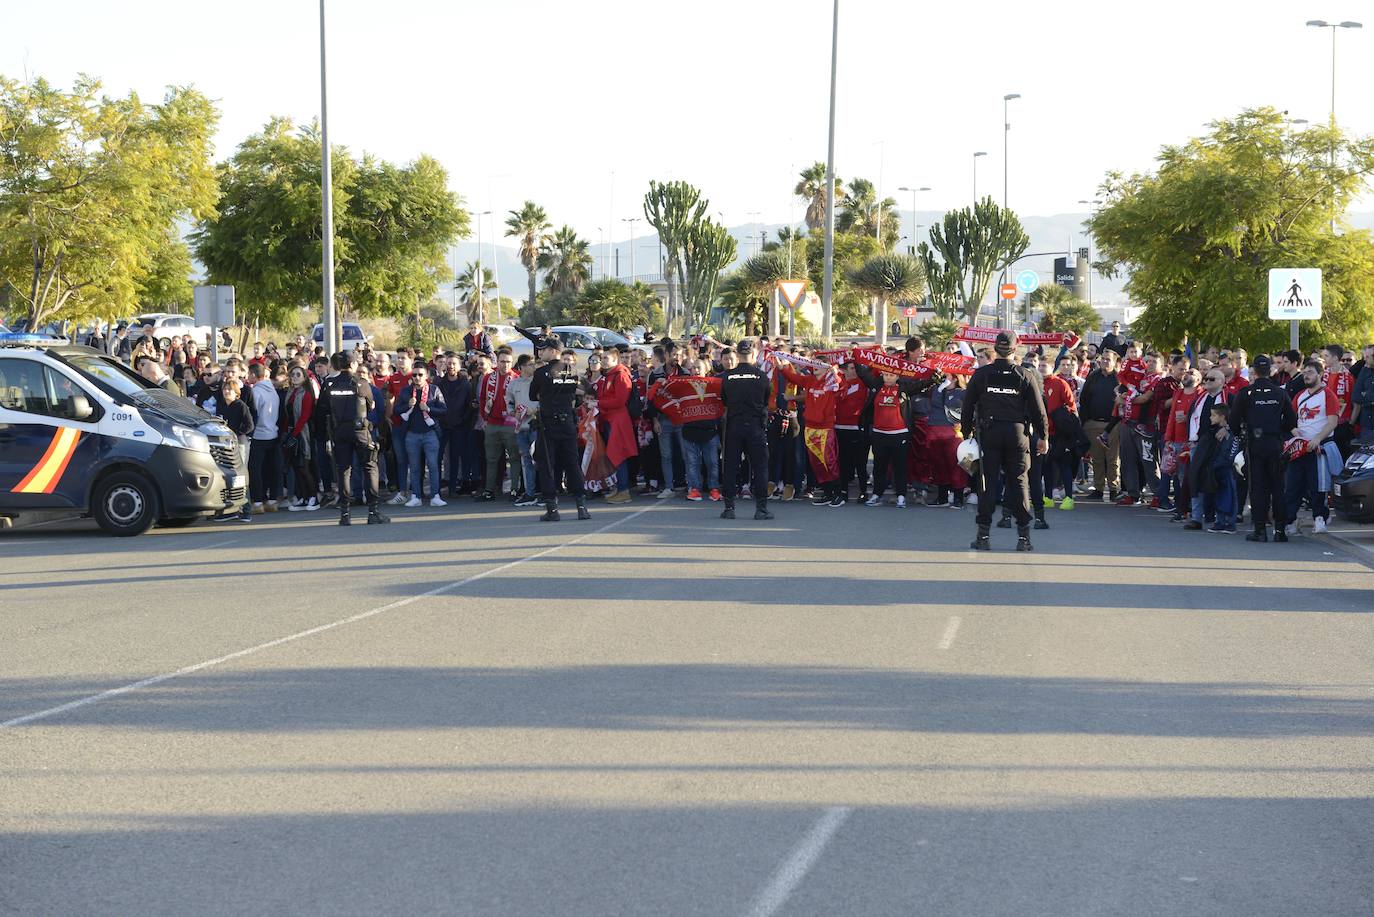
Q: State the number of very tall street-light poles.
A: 2